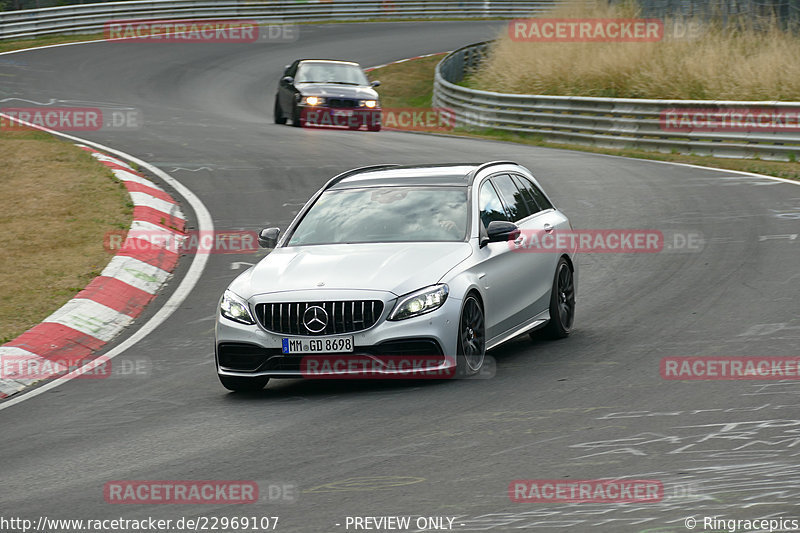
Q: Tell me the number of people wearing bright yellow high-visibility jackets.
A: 0